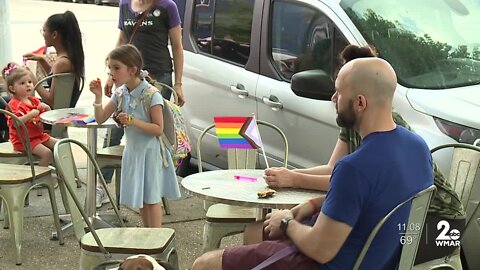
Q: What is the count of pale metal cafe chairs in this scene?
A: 8